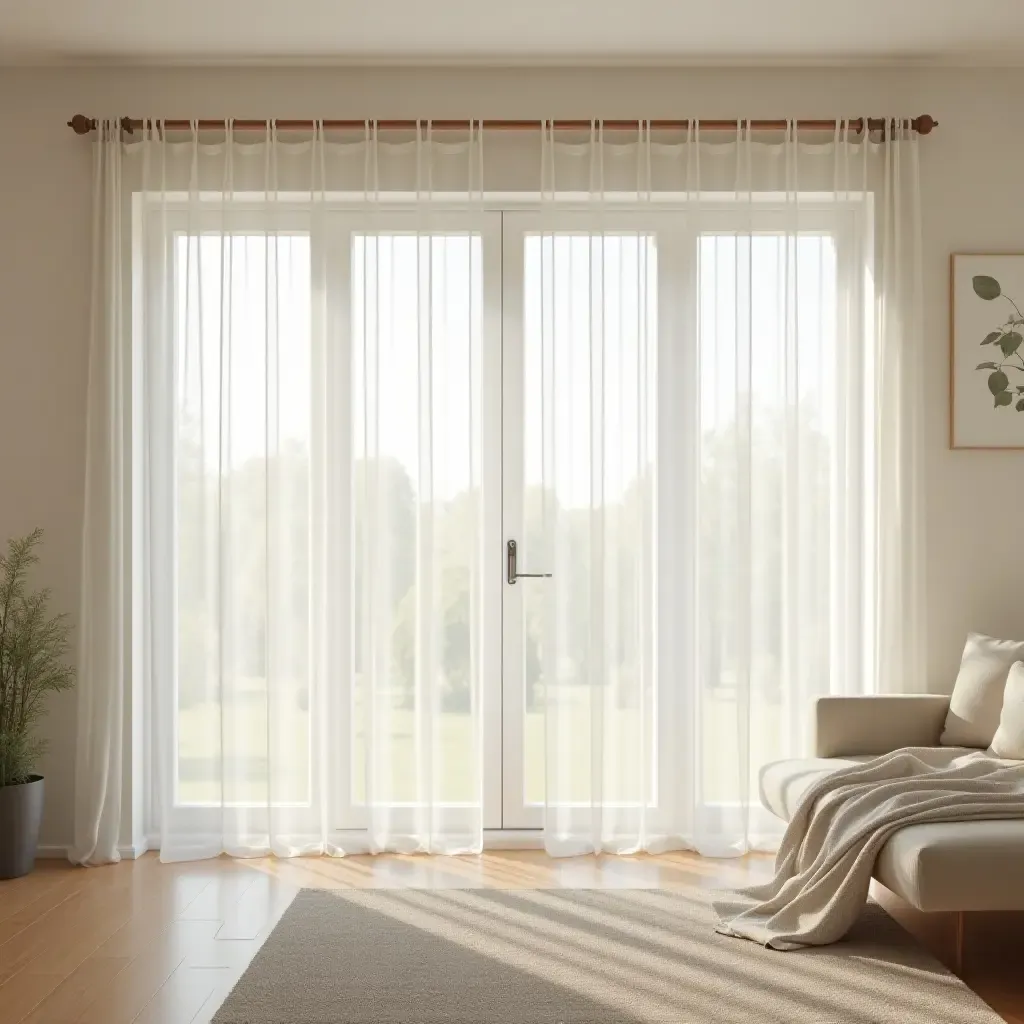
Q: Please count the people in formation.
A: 0